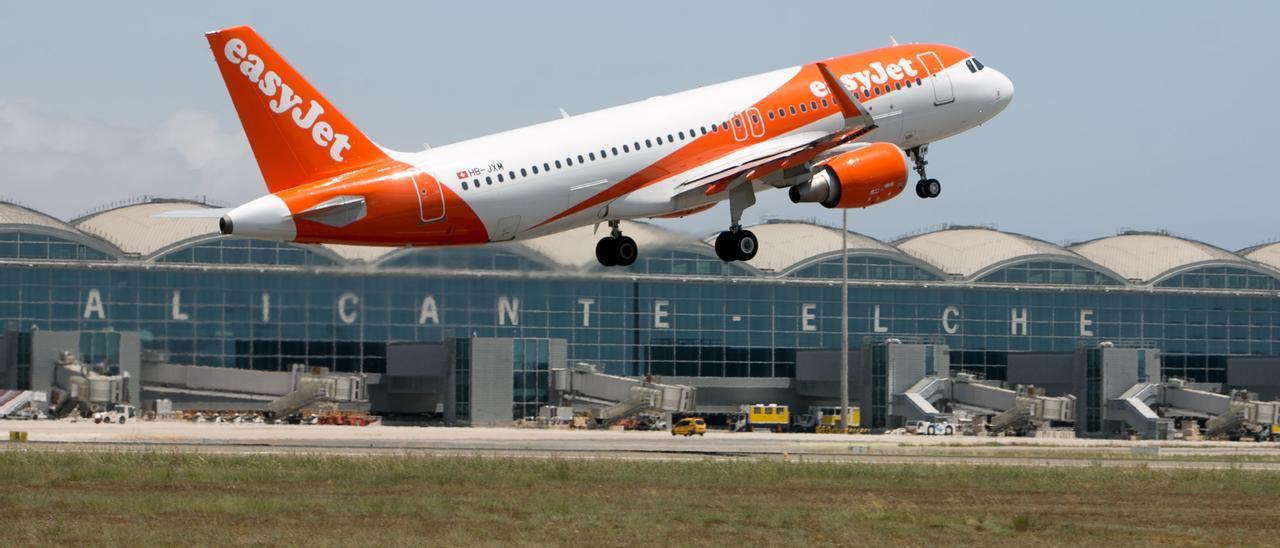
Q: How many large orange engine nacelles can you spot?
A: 1